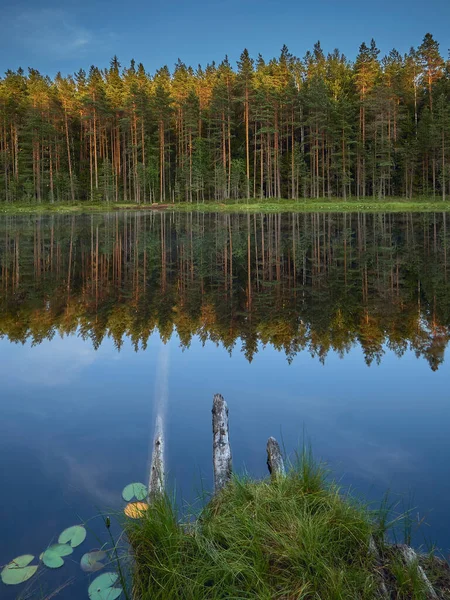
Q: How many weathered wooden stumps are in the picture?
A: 3